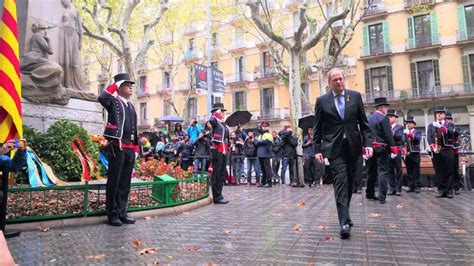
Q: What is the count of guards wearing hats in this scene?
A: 7